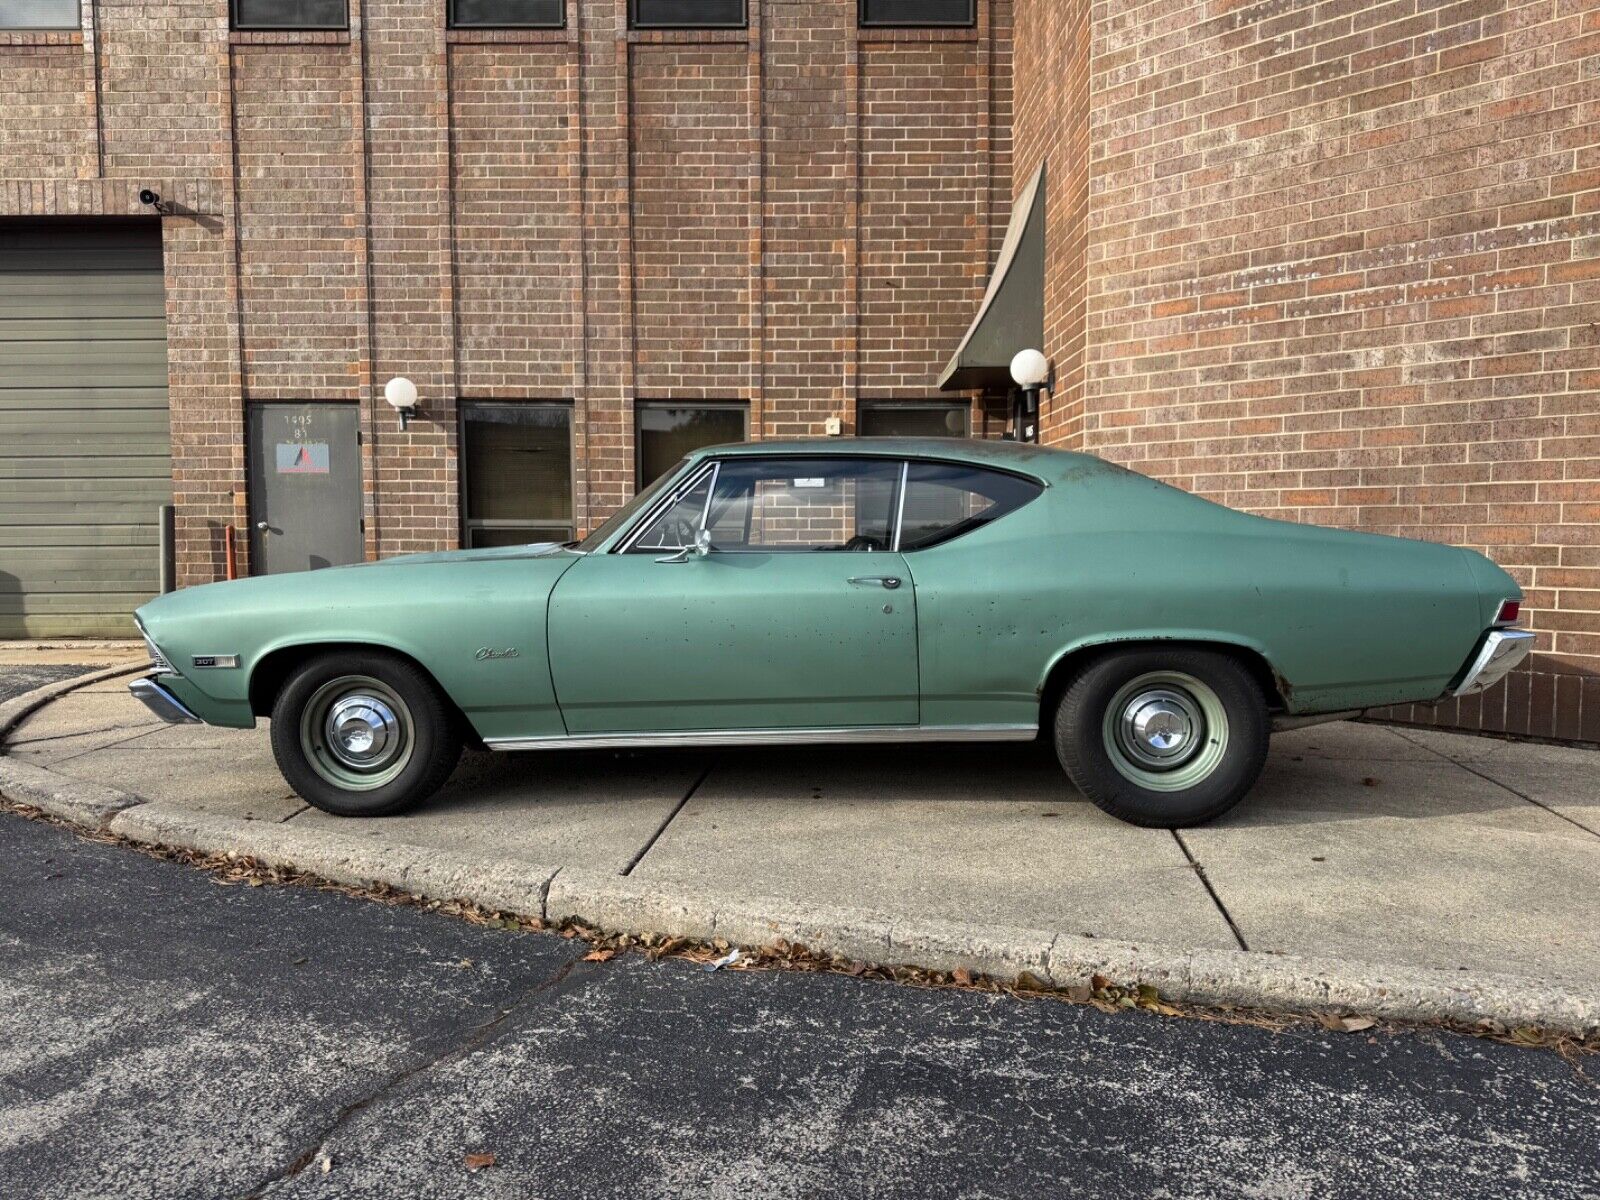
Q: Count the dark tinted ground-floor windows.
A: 3